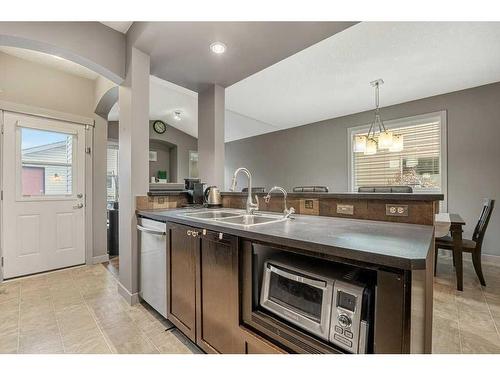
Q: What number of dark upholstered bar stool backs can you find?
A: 3